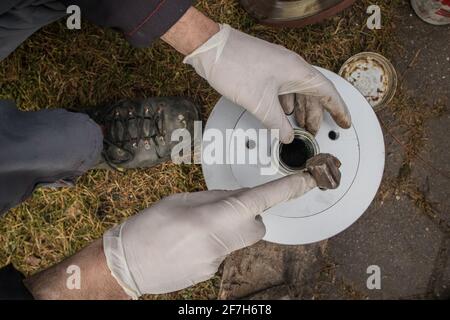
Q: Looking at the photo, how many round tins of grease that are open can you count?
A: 1